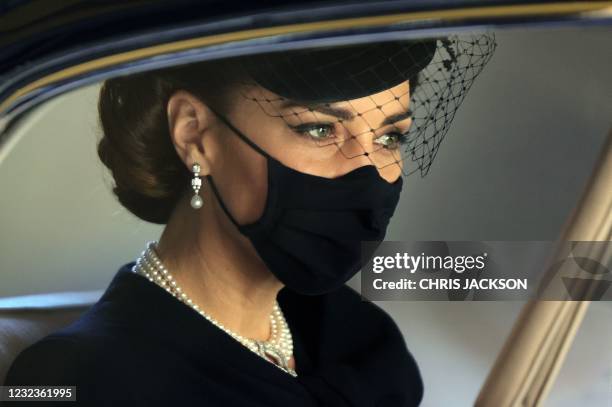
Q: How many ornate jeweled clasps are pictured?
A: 1